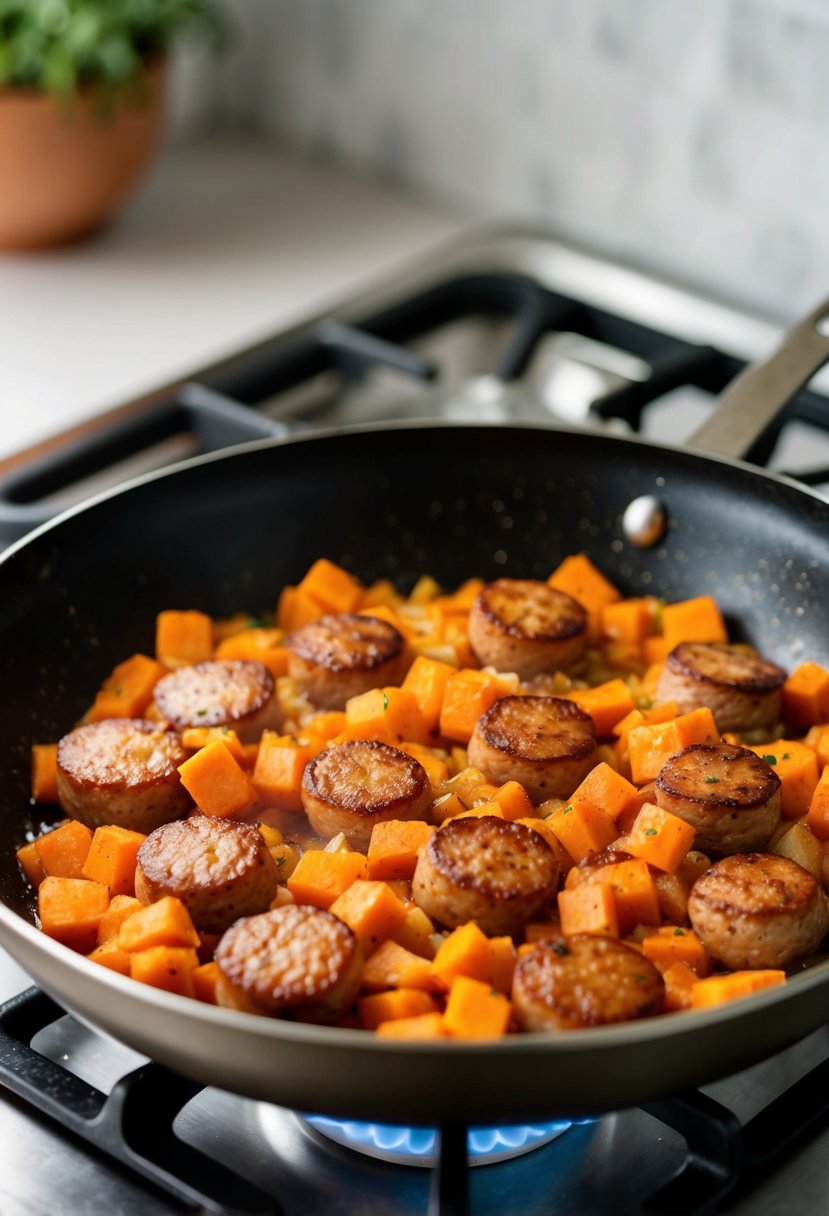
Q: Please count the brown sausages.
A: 13